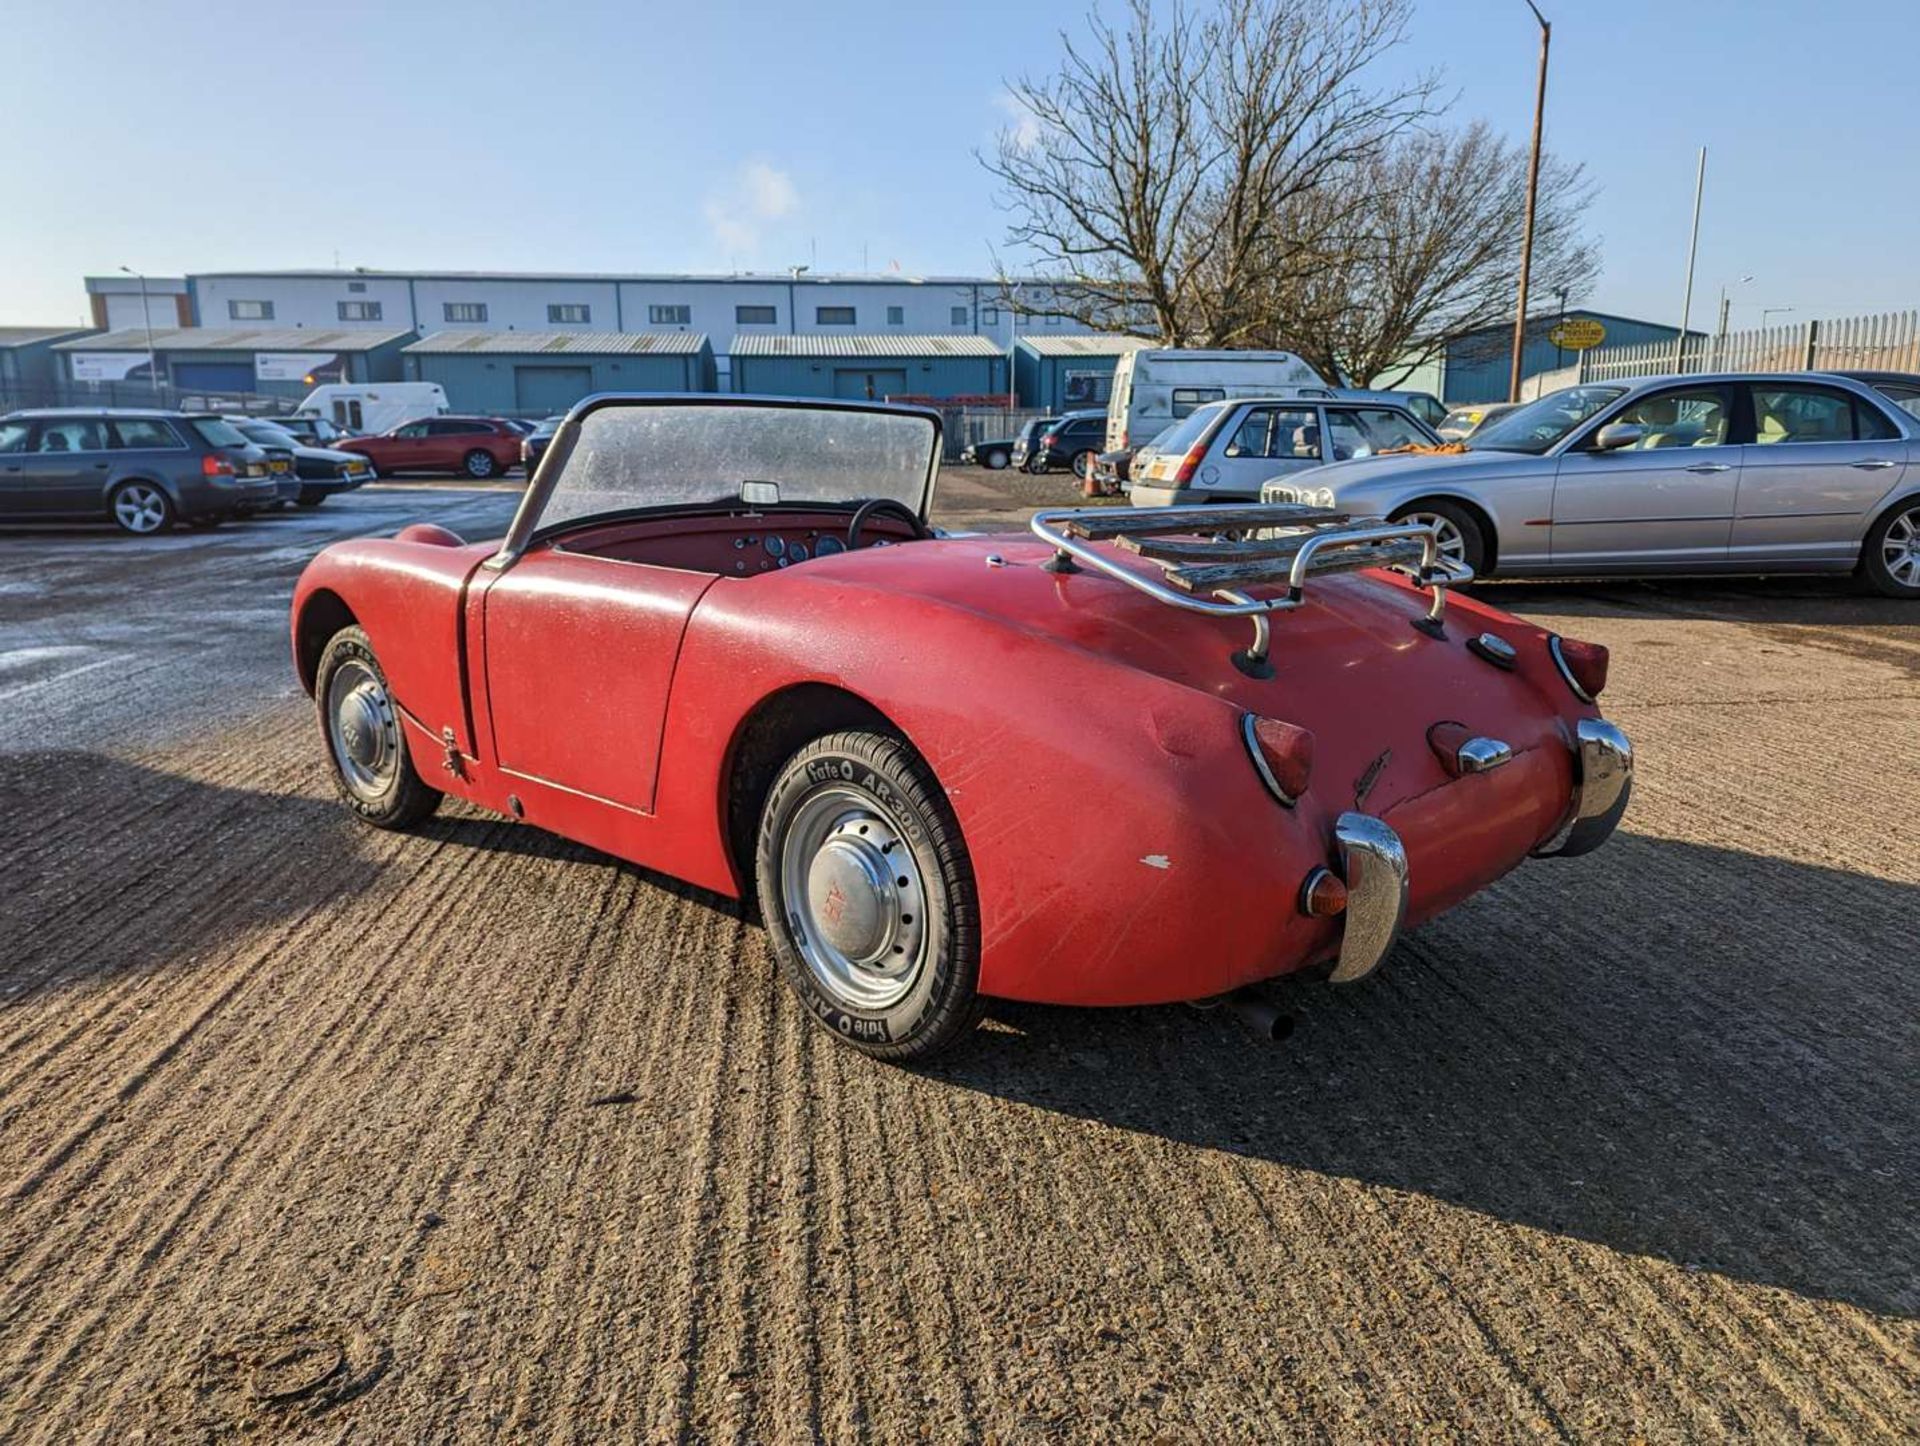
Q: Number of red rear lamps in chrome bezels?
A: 2